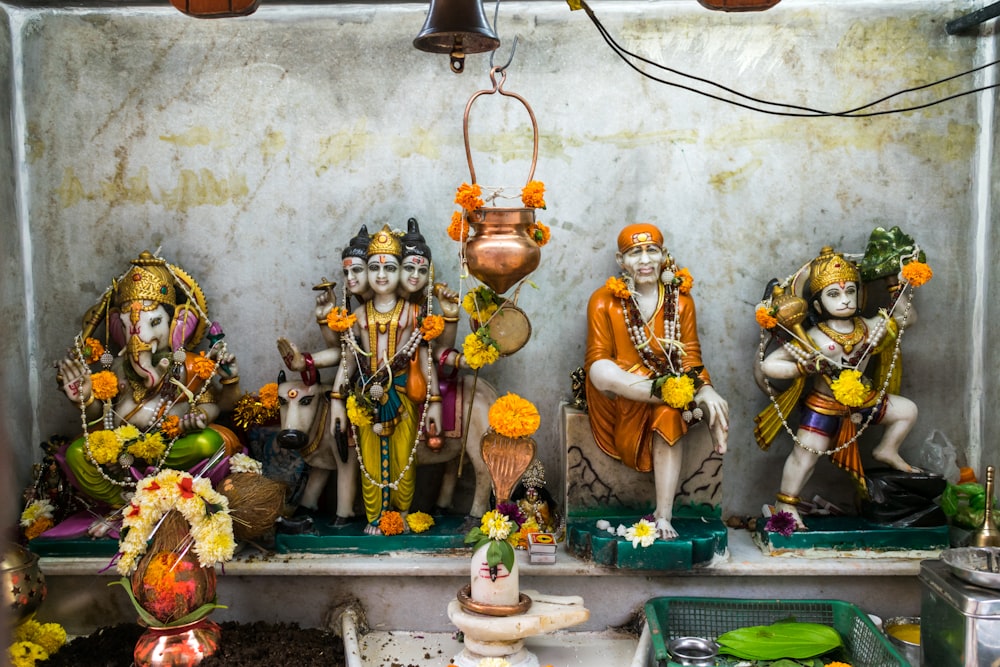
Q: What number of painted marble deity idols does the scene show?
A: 4